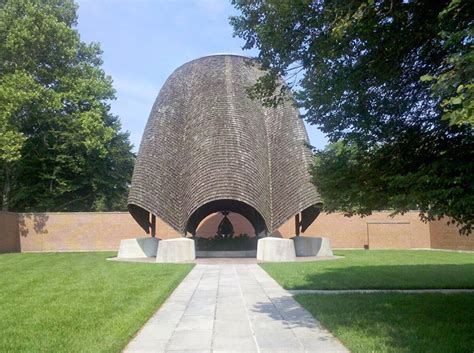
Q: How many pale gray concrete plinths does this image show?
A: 4